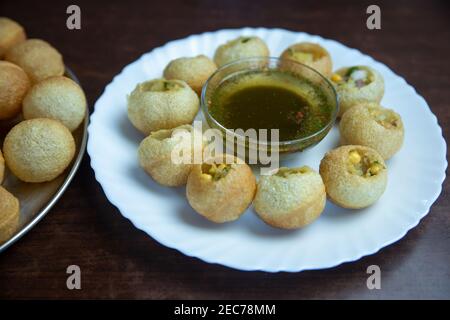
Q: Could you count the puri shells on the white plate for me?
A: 10